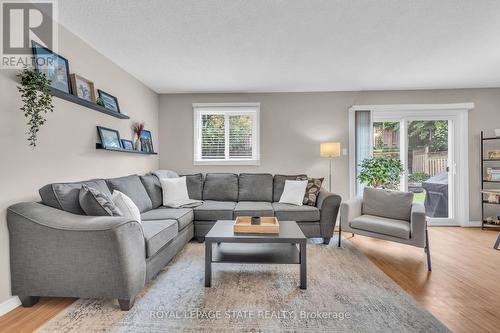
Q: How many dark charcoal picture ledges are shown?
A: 2